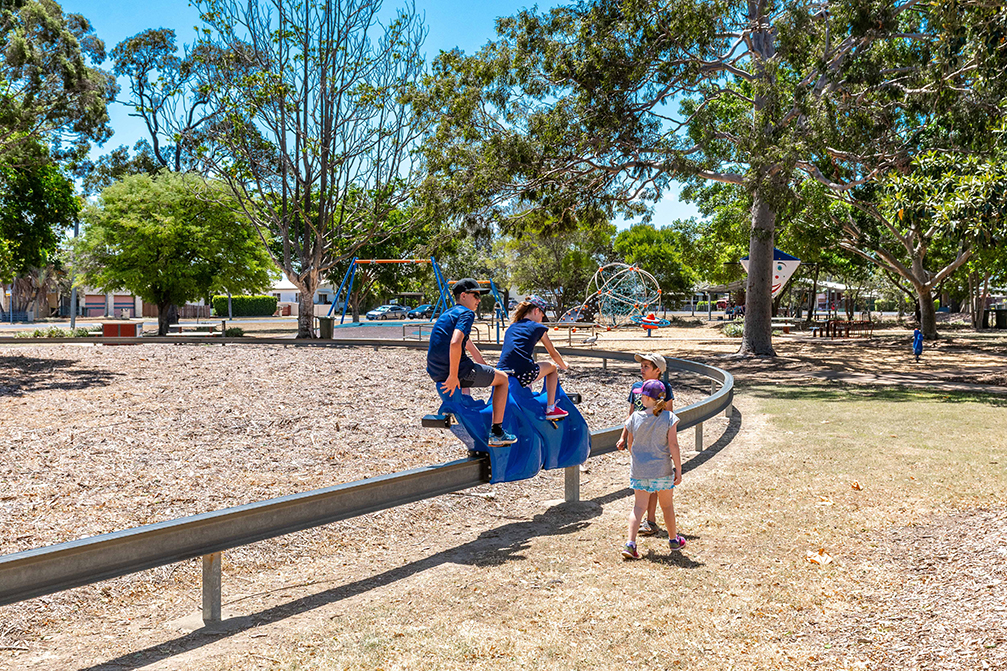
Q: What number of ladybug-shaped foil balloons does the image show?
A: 0